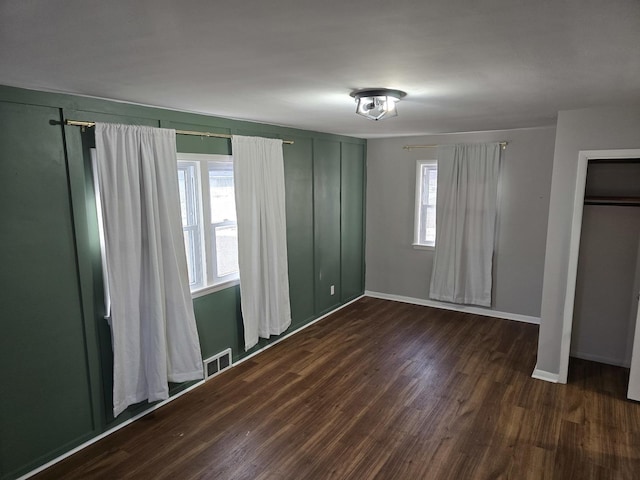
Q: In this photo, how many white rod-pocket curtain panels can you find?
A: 3